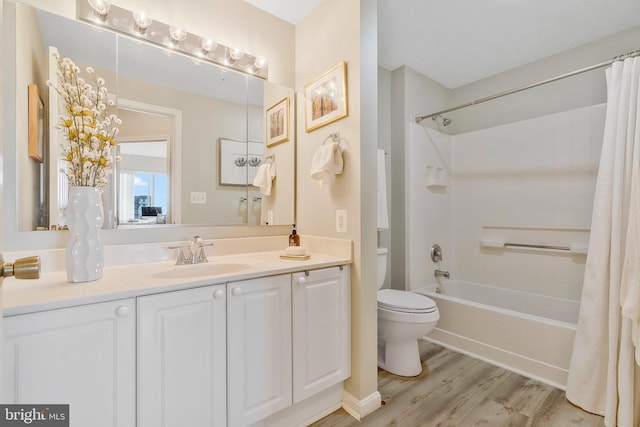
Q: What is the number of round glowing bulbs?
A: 6